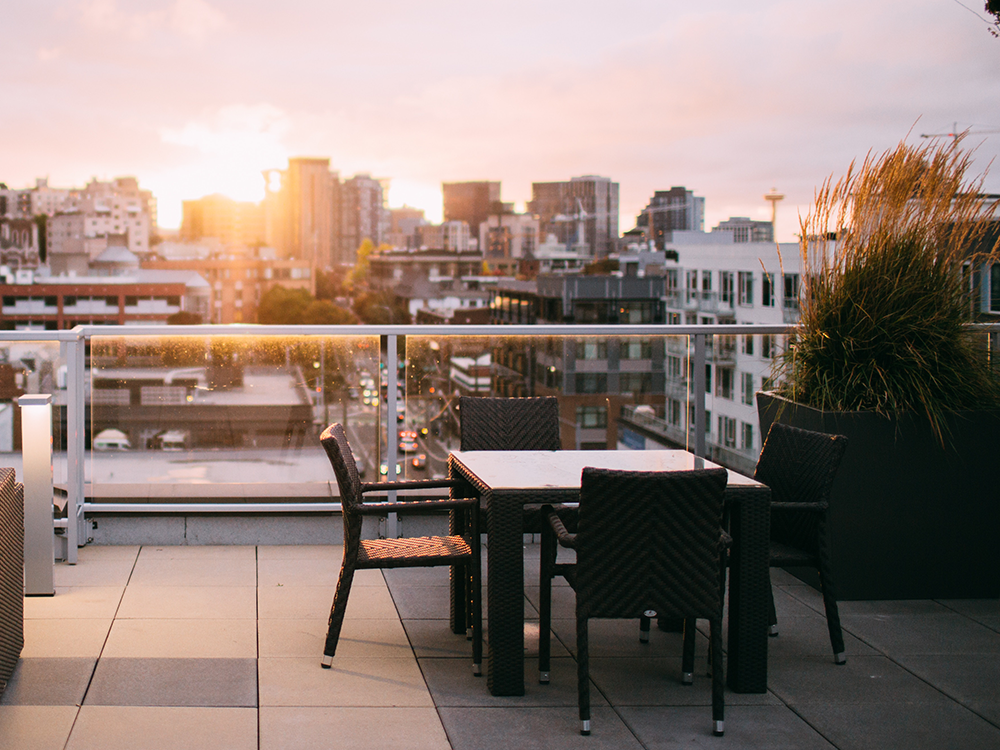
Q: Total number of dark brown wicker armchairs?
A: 4